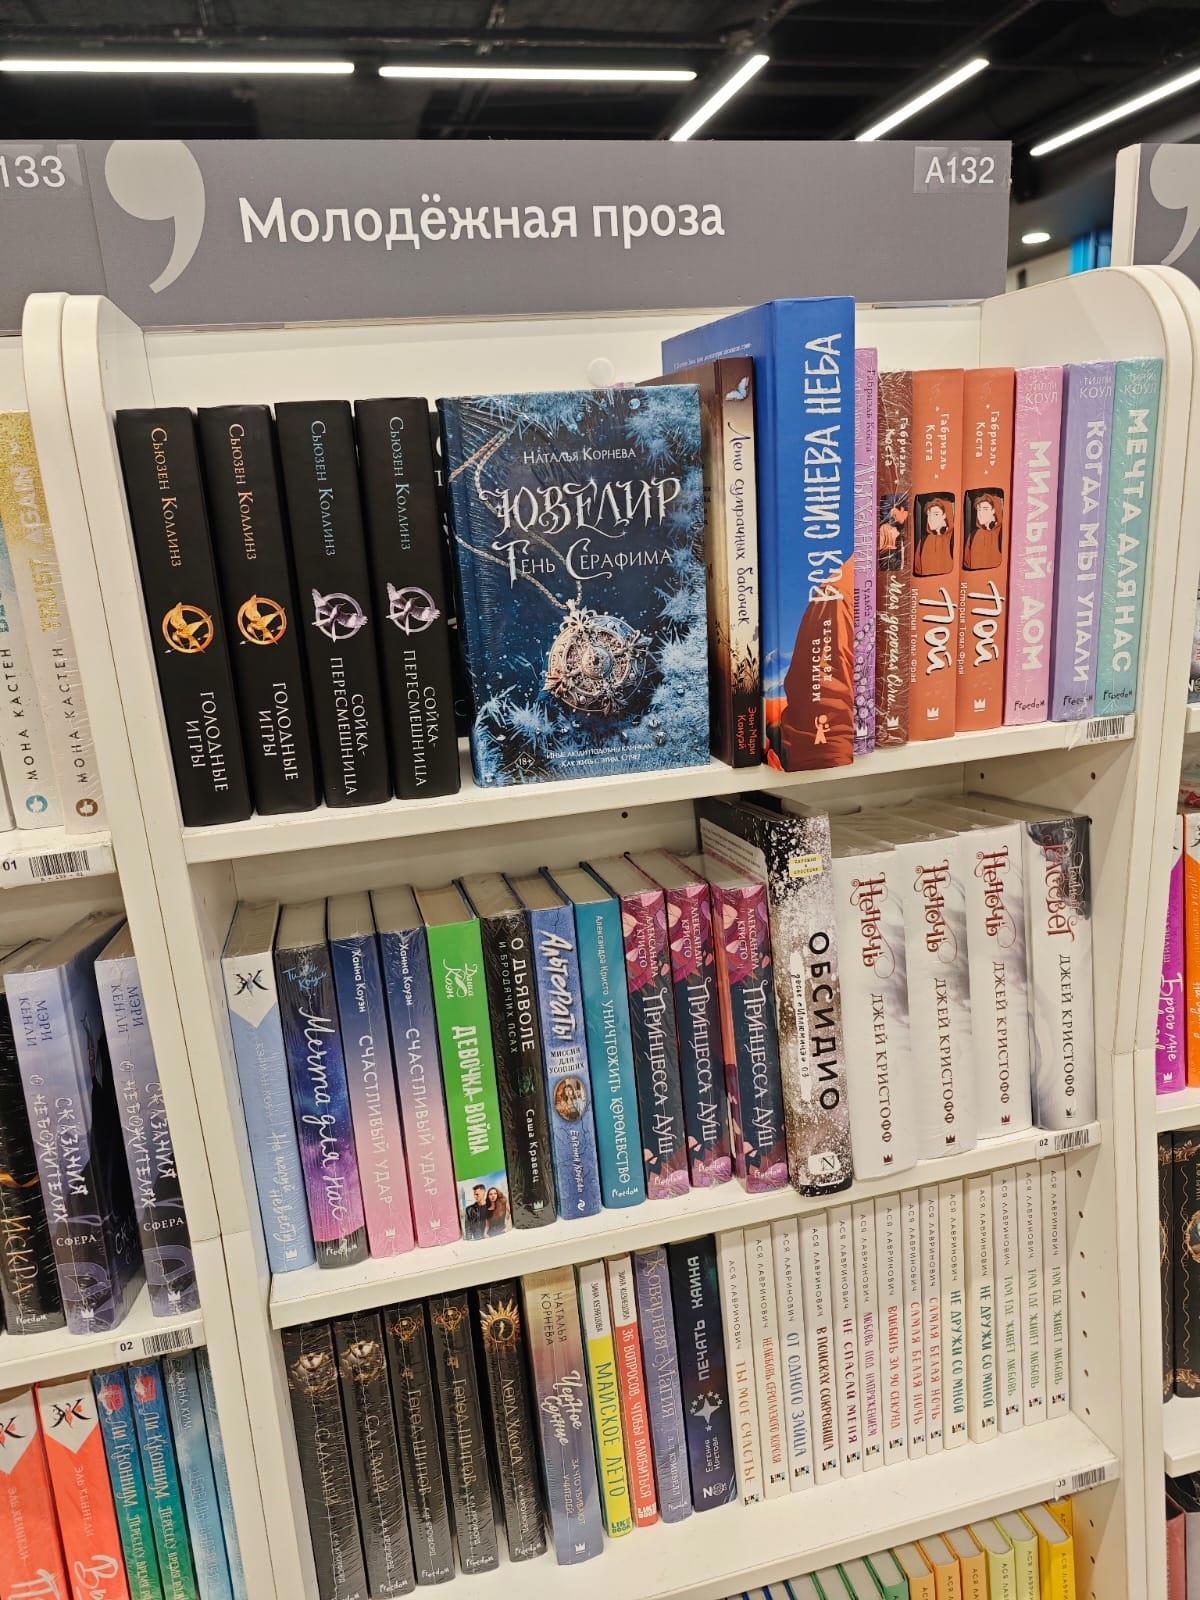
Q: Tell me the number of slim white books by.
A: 14